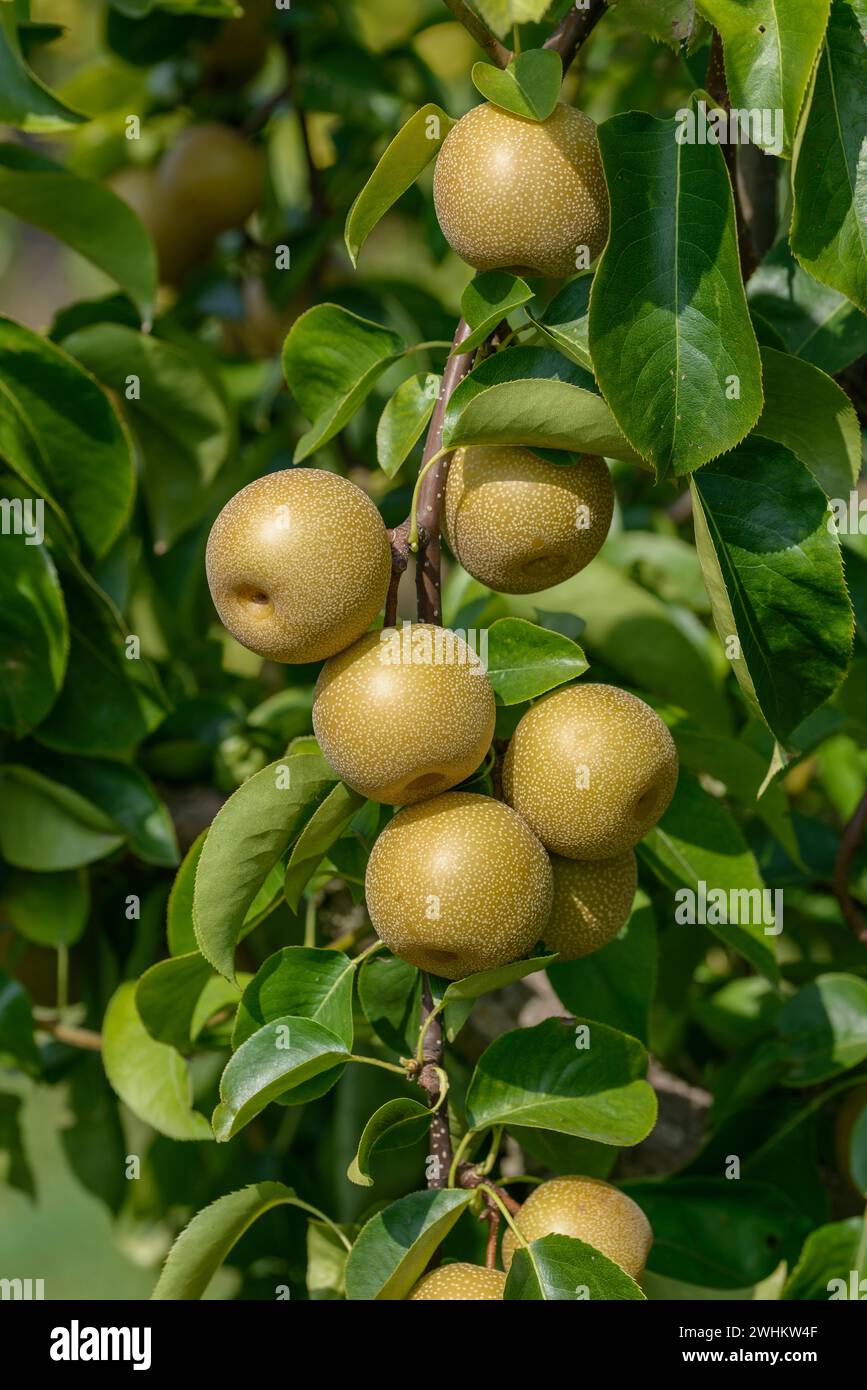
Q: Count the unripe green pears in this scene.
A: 0